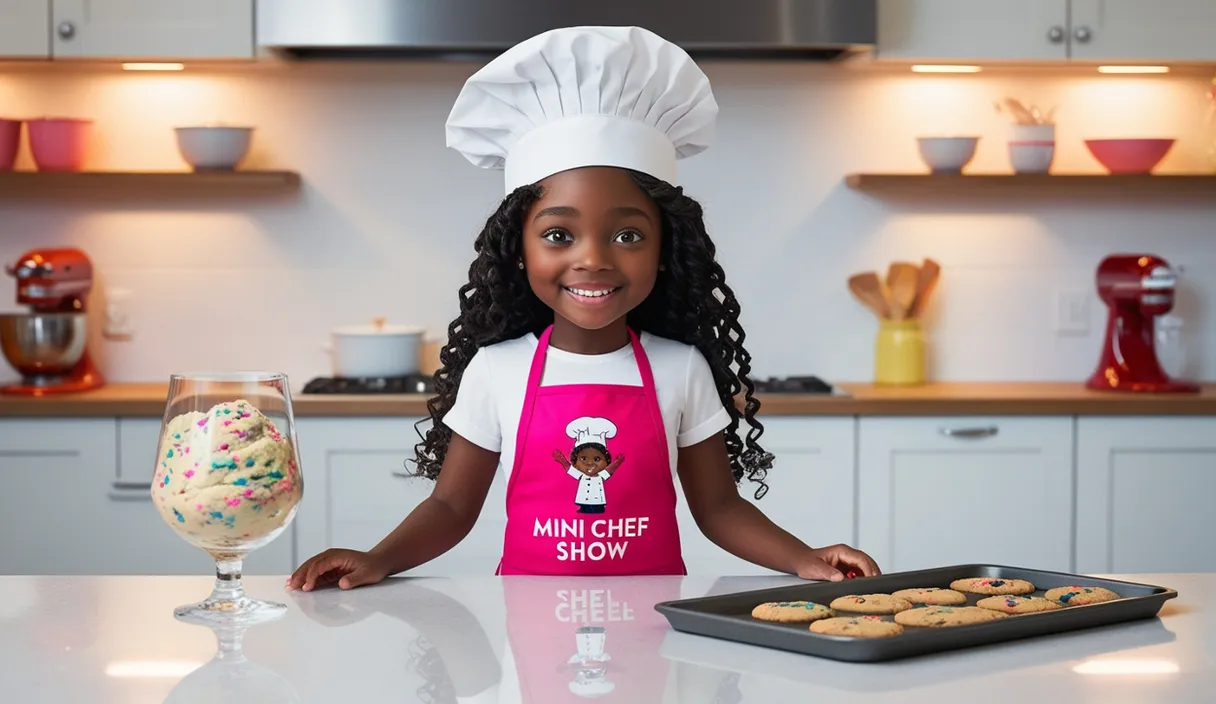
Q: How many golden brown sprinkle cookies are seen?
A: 8